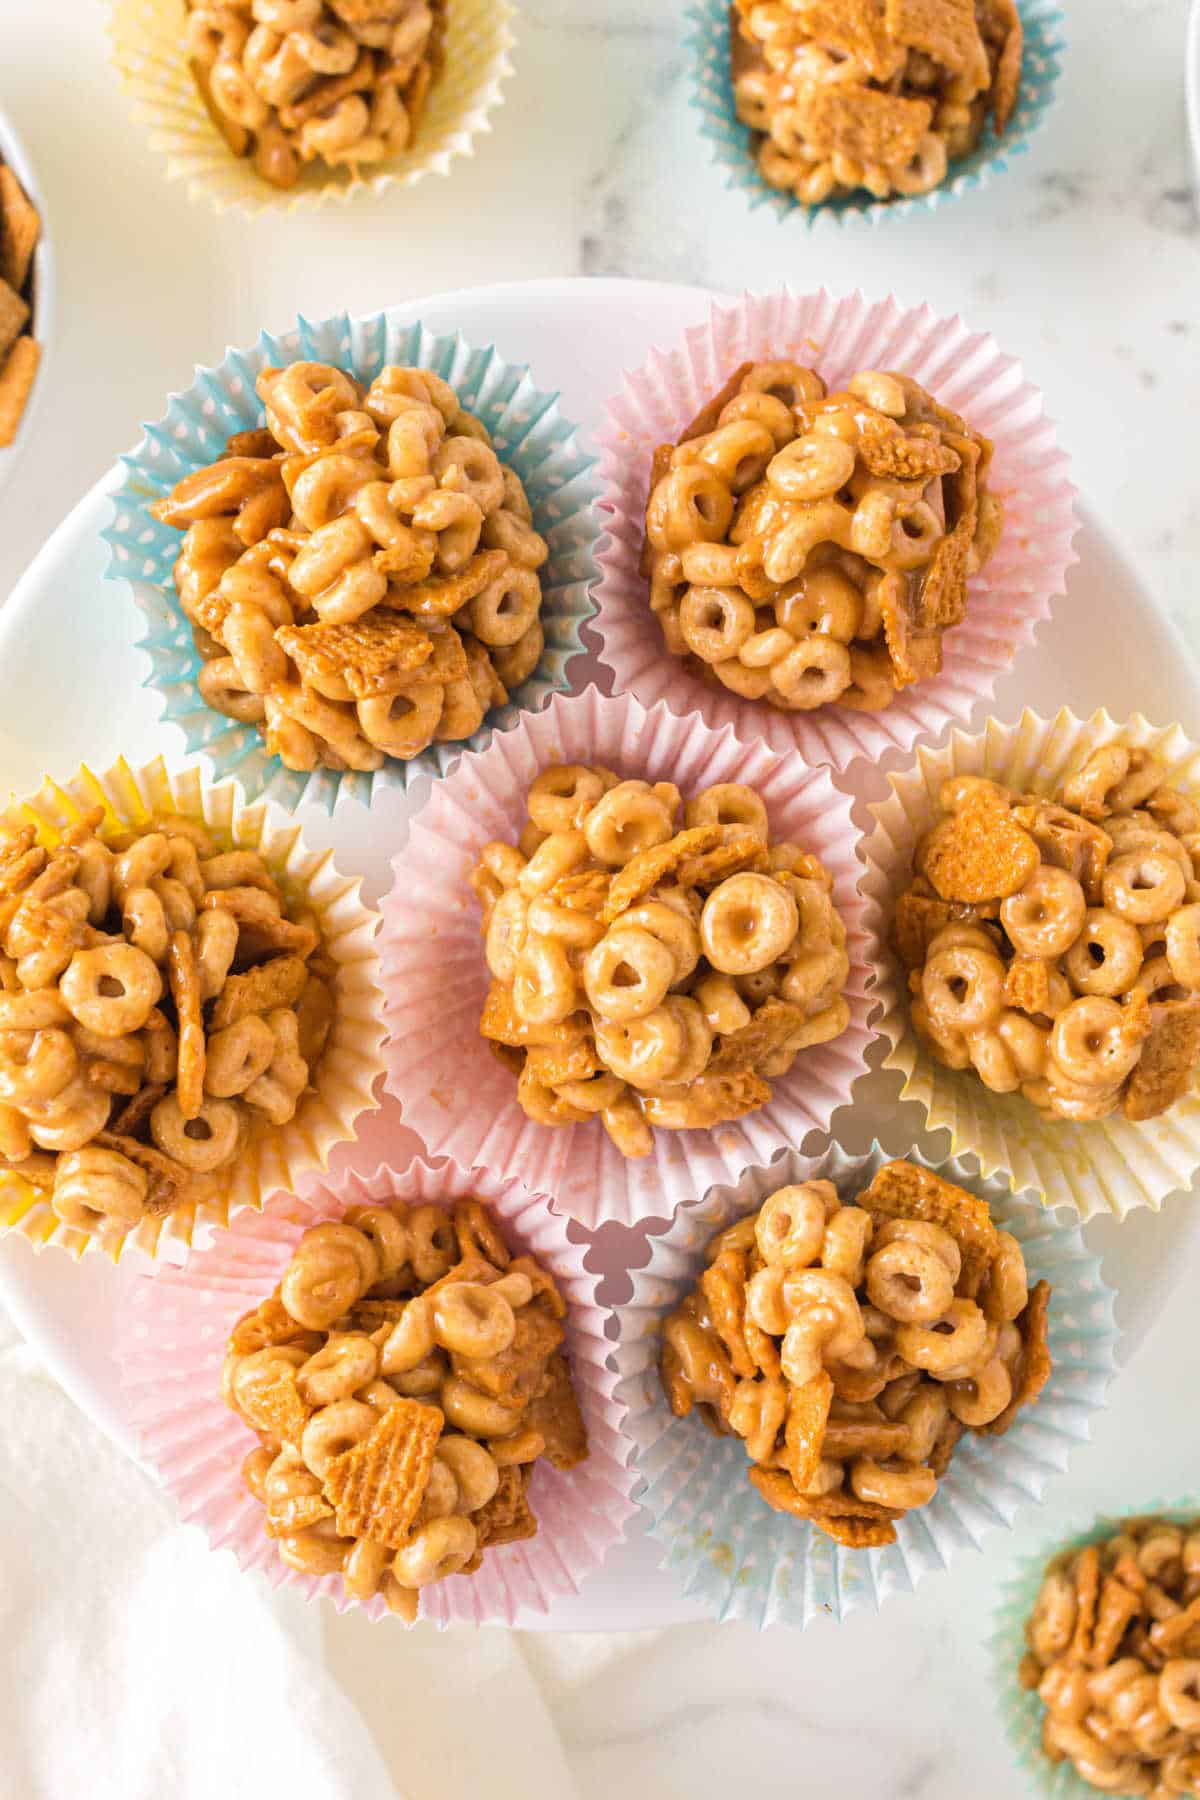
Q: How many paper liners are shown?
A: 10